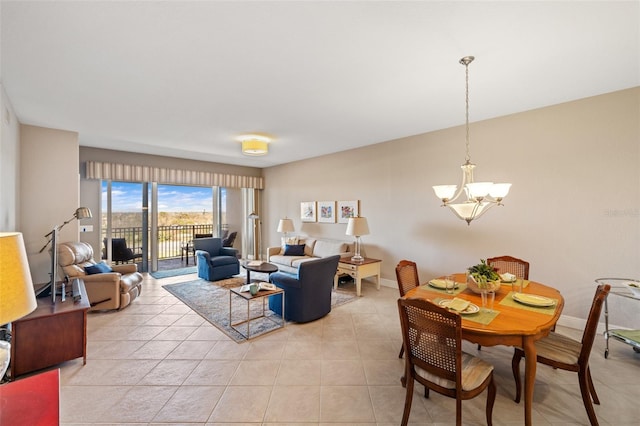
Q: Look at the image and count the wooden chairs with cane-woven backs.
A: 4